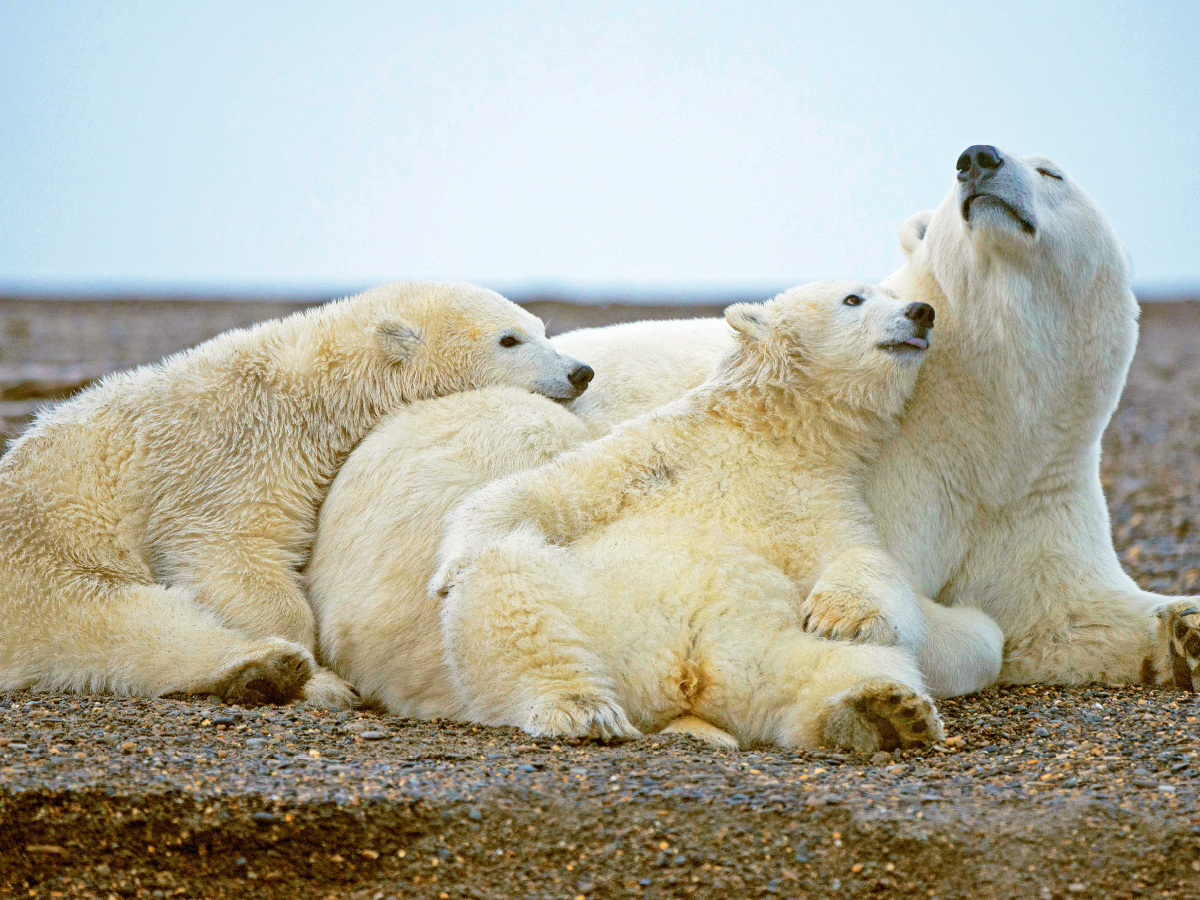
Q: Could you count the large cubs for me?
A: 2